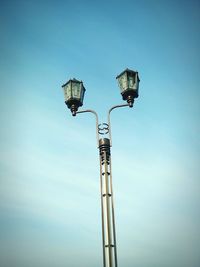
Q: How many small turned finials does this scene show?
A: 2